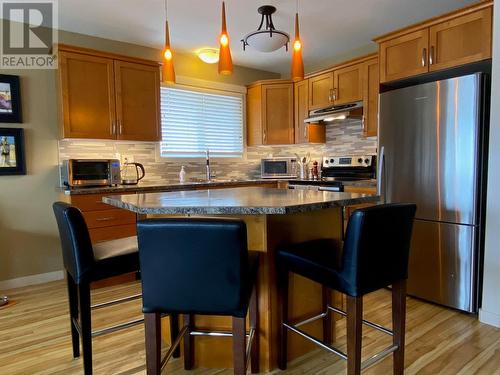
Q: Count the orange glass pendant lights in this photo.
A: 3